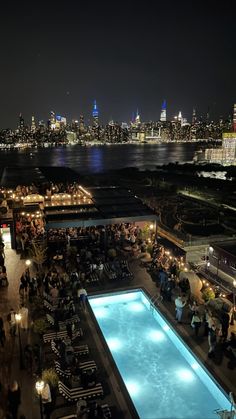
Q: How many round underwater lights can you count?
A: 6